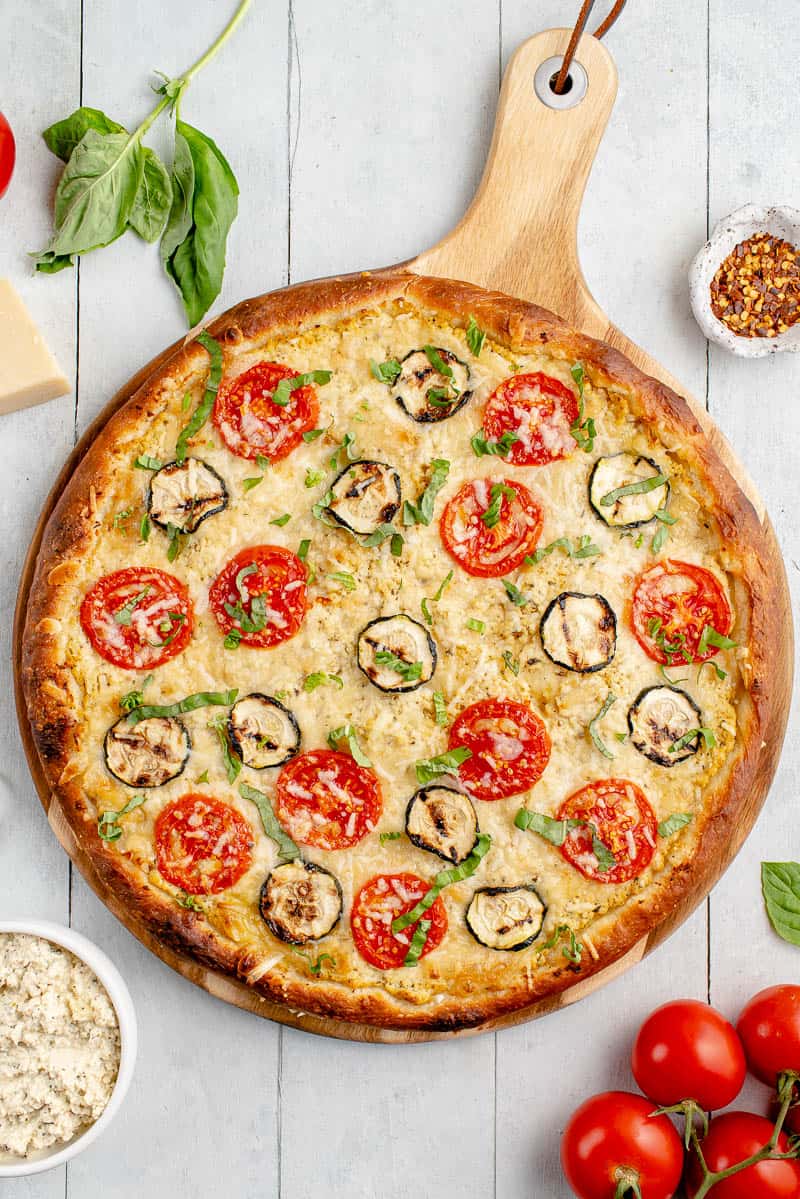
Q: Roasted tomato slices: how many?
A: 11